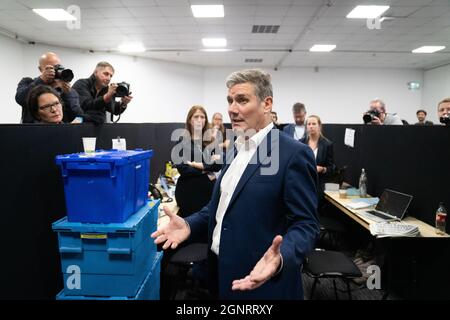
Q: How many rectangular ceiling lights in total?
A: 7